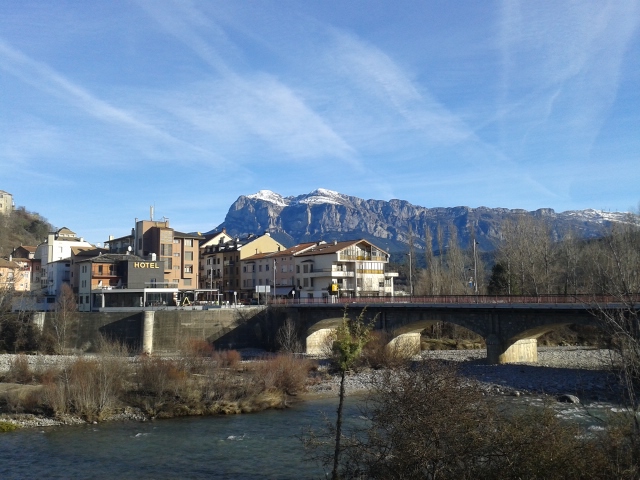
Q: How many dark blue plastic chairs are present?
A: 0